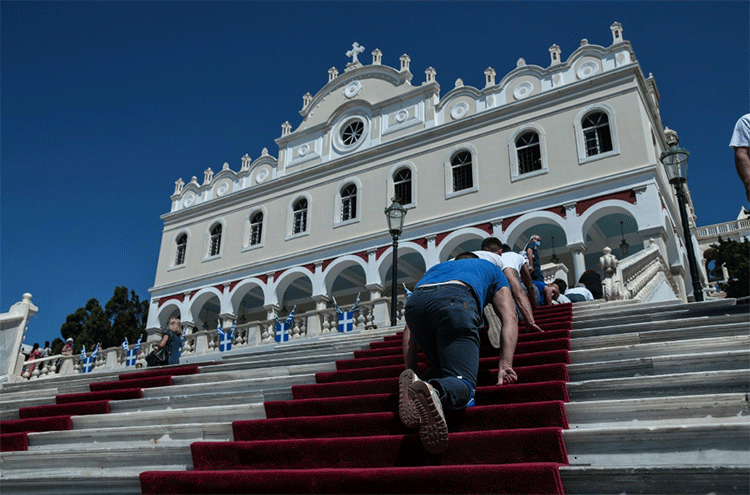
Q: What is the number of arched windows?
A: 9